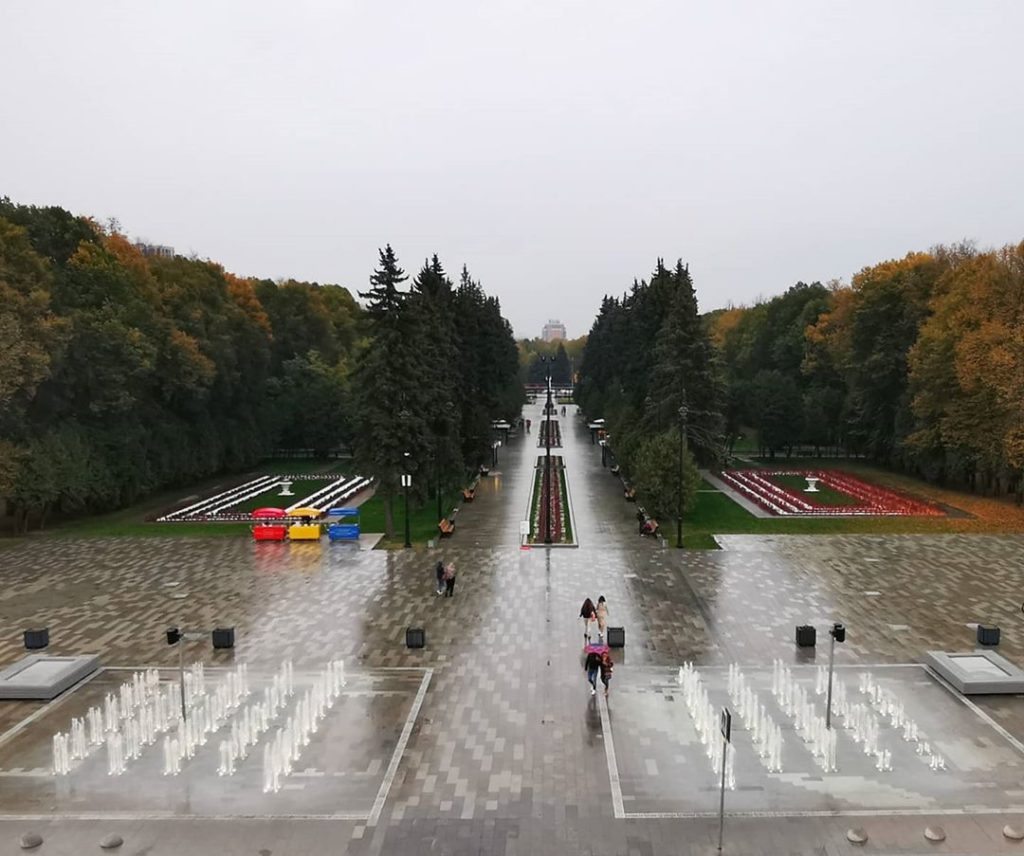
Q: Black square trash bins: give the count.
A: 6